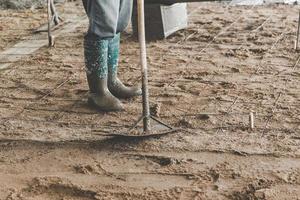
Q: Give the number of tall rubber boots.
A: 2